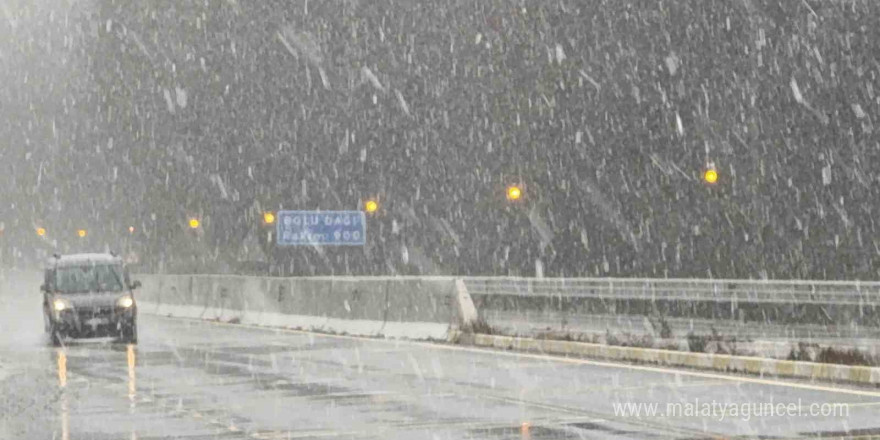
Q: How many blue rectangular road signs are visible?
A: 1